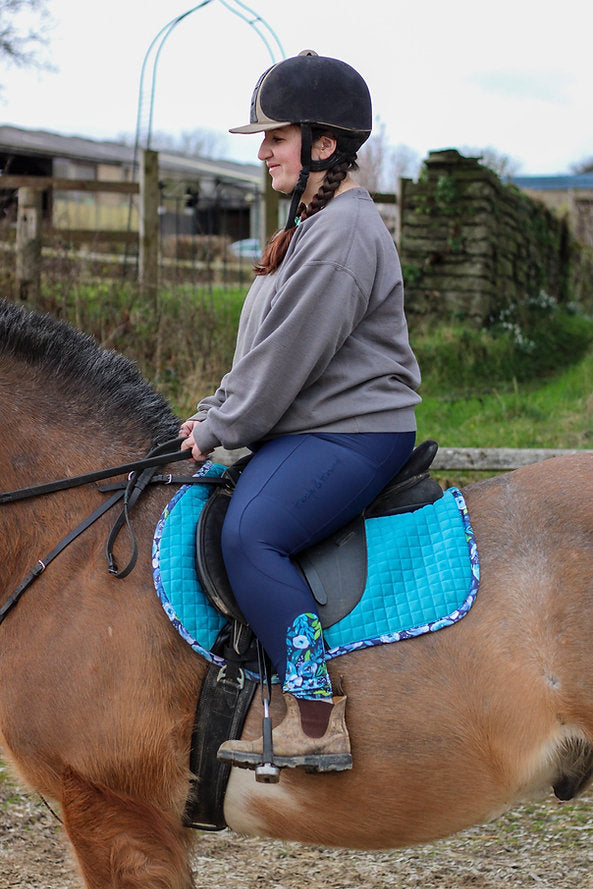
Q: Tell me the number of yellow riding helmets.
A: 0